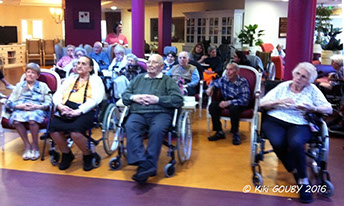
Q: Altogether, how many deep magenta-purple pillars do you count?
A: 4